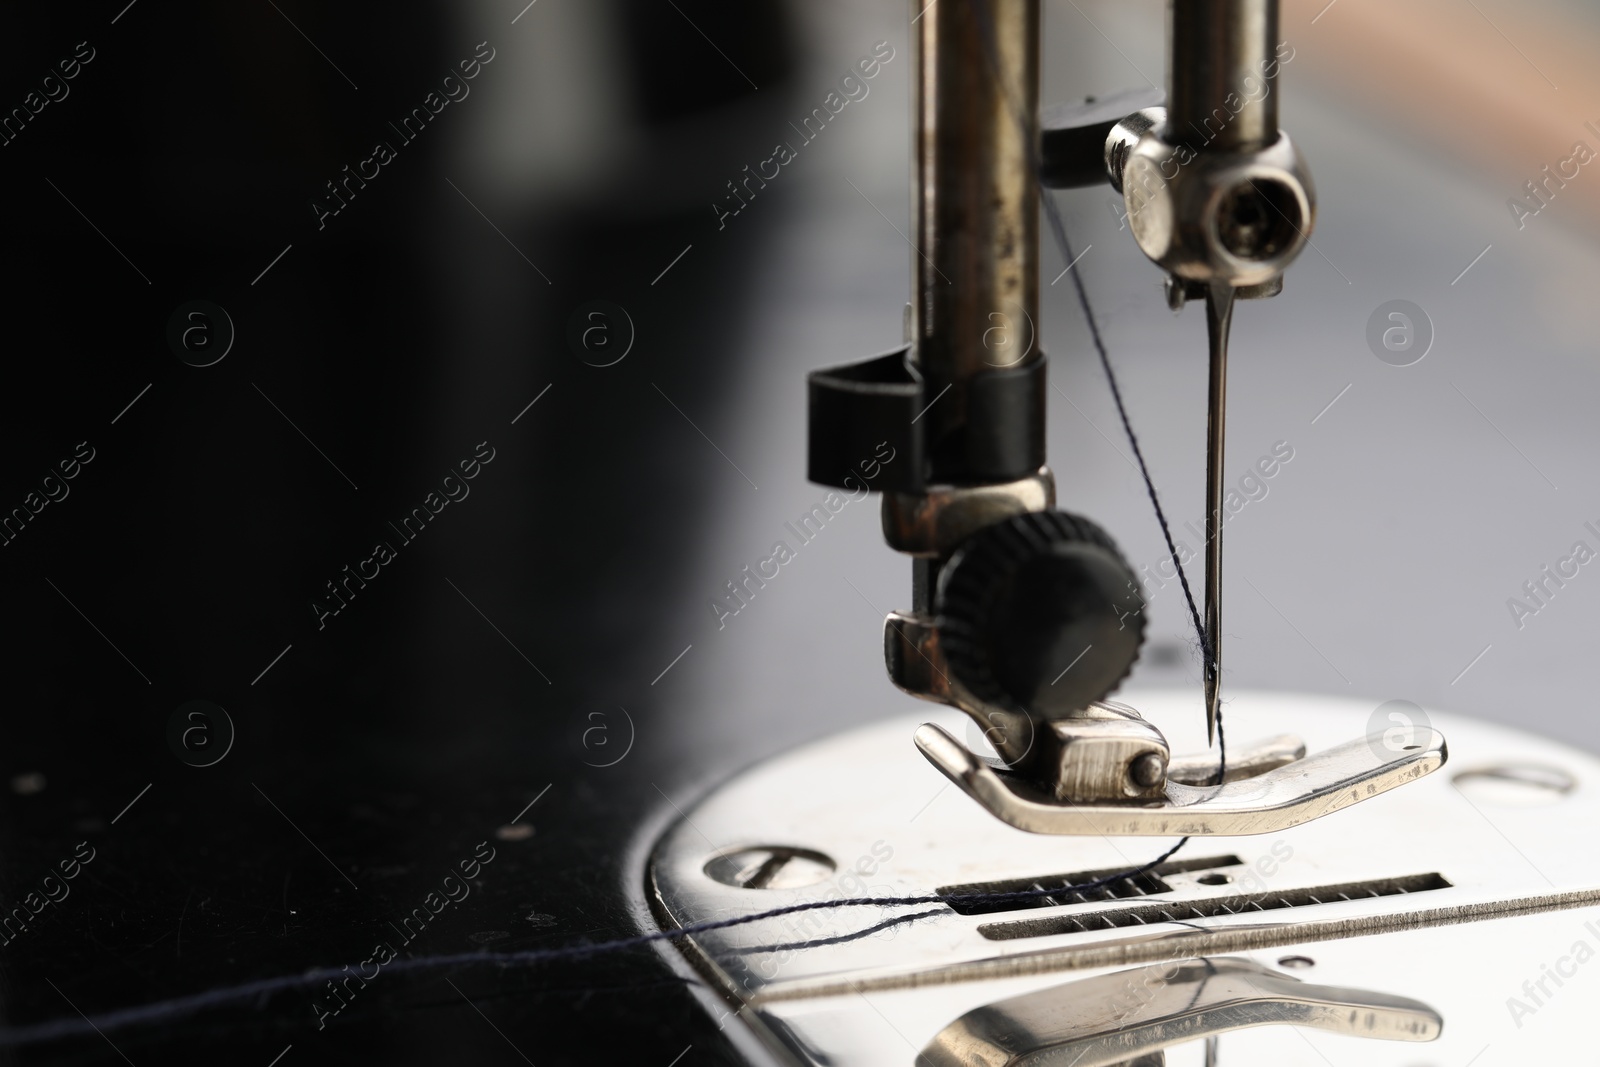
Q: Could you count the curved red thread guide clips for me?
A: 0